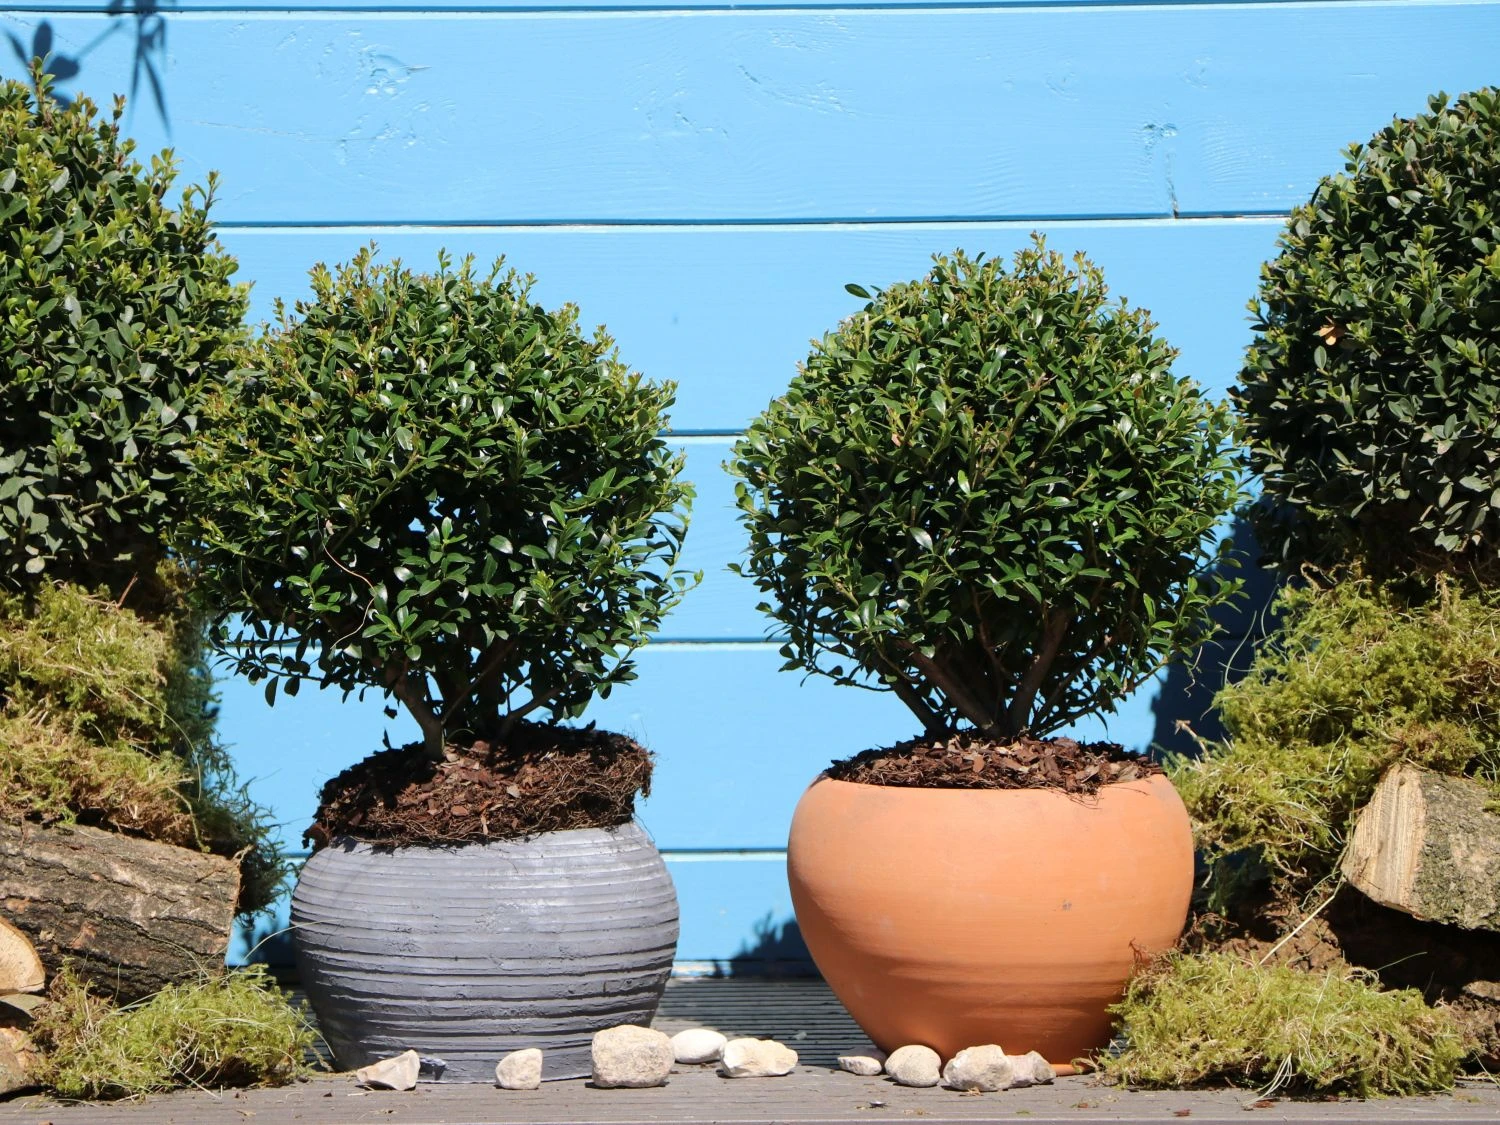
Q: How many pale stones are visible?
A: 9